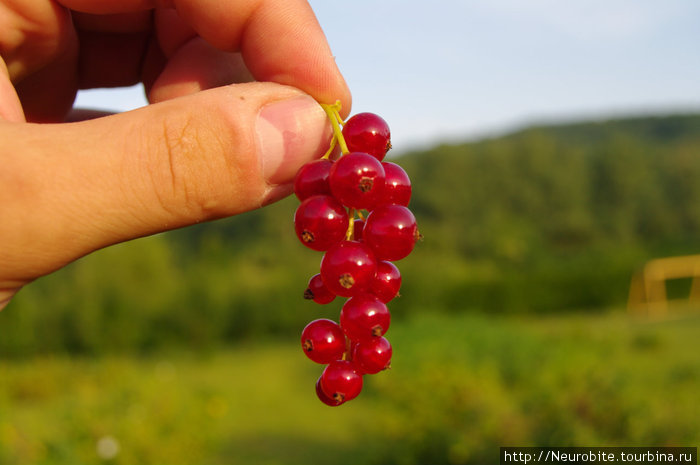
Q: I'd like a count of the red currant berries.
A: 15